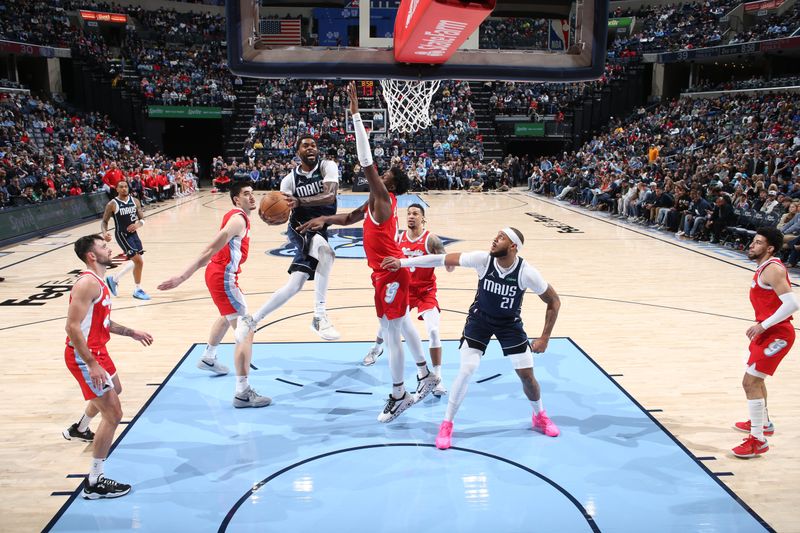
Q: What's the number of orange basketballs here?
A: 1